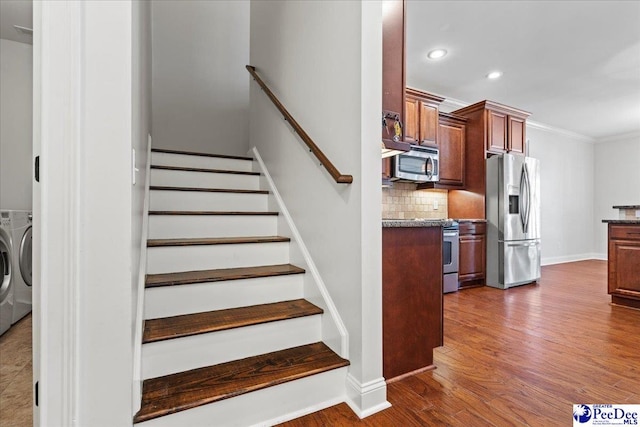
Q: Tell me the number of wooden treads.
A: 8